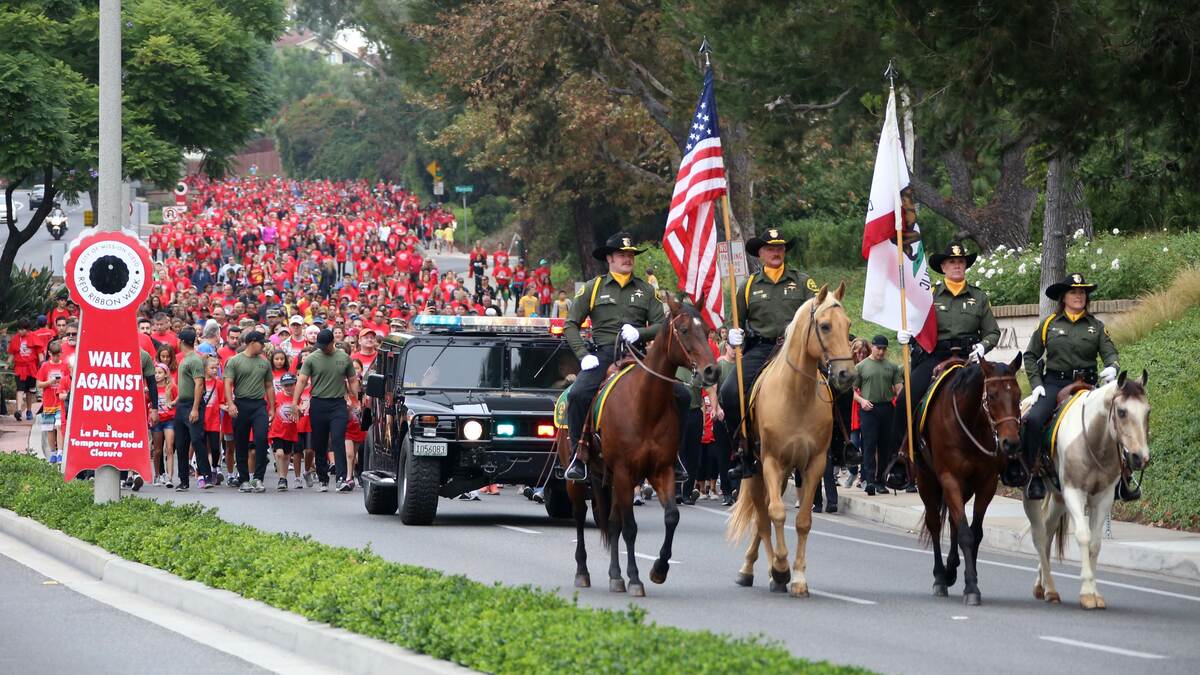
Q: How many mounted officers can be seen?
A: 4